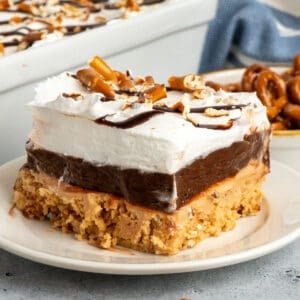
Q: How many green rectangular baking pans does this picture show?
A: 0